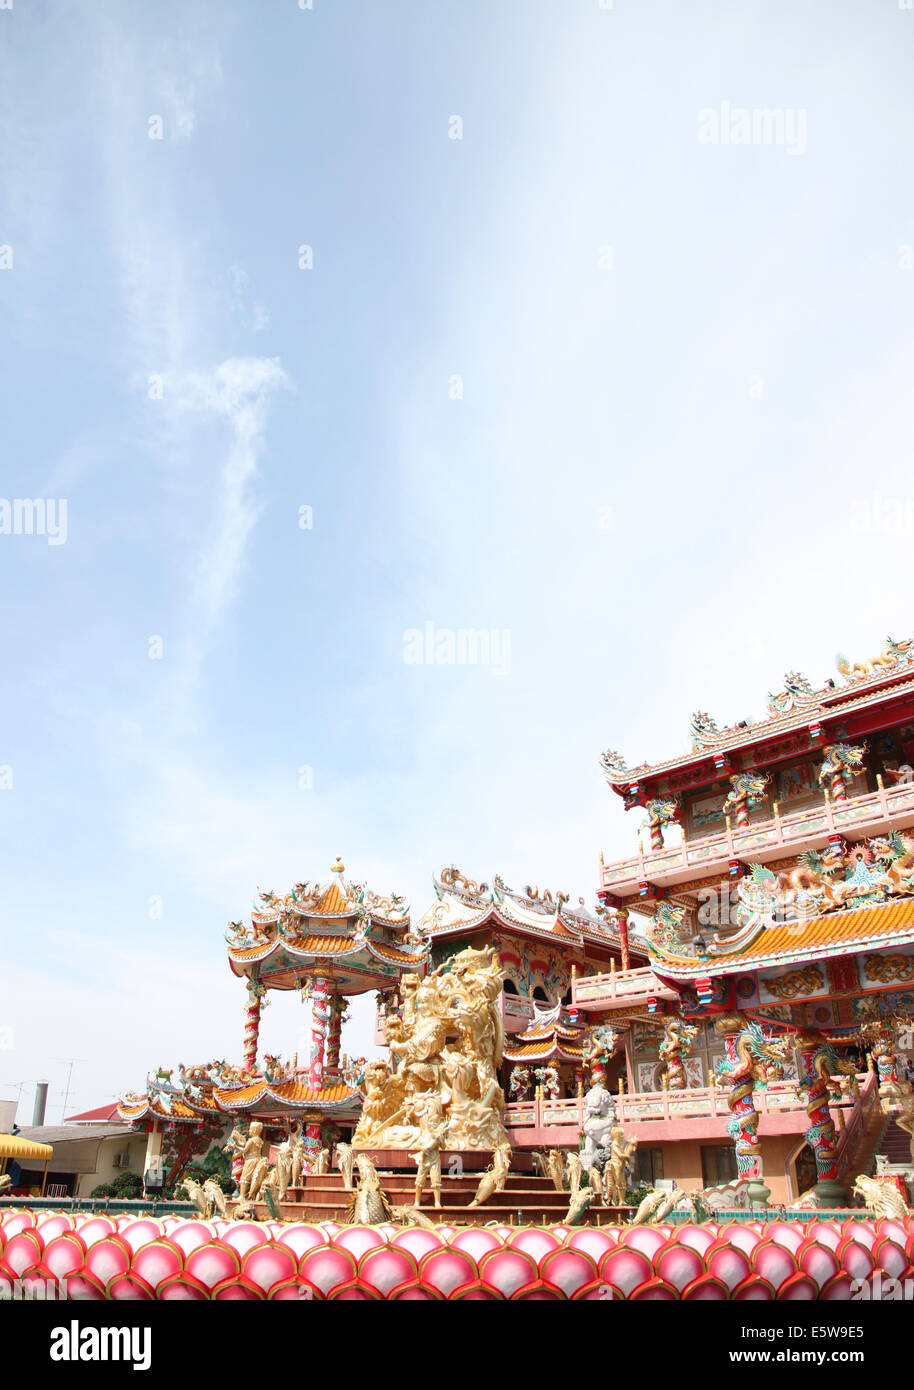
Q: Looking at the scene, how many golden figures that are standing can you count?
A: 3